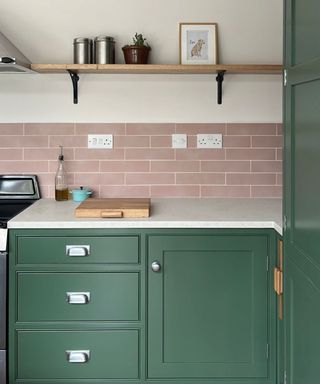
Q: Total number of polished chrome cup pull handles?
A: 3